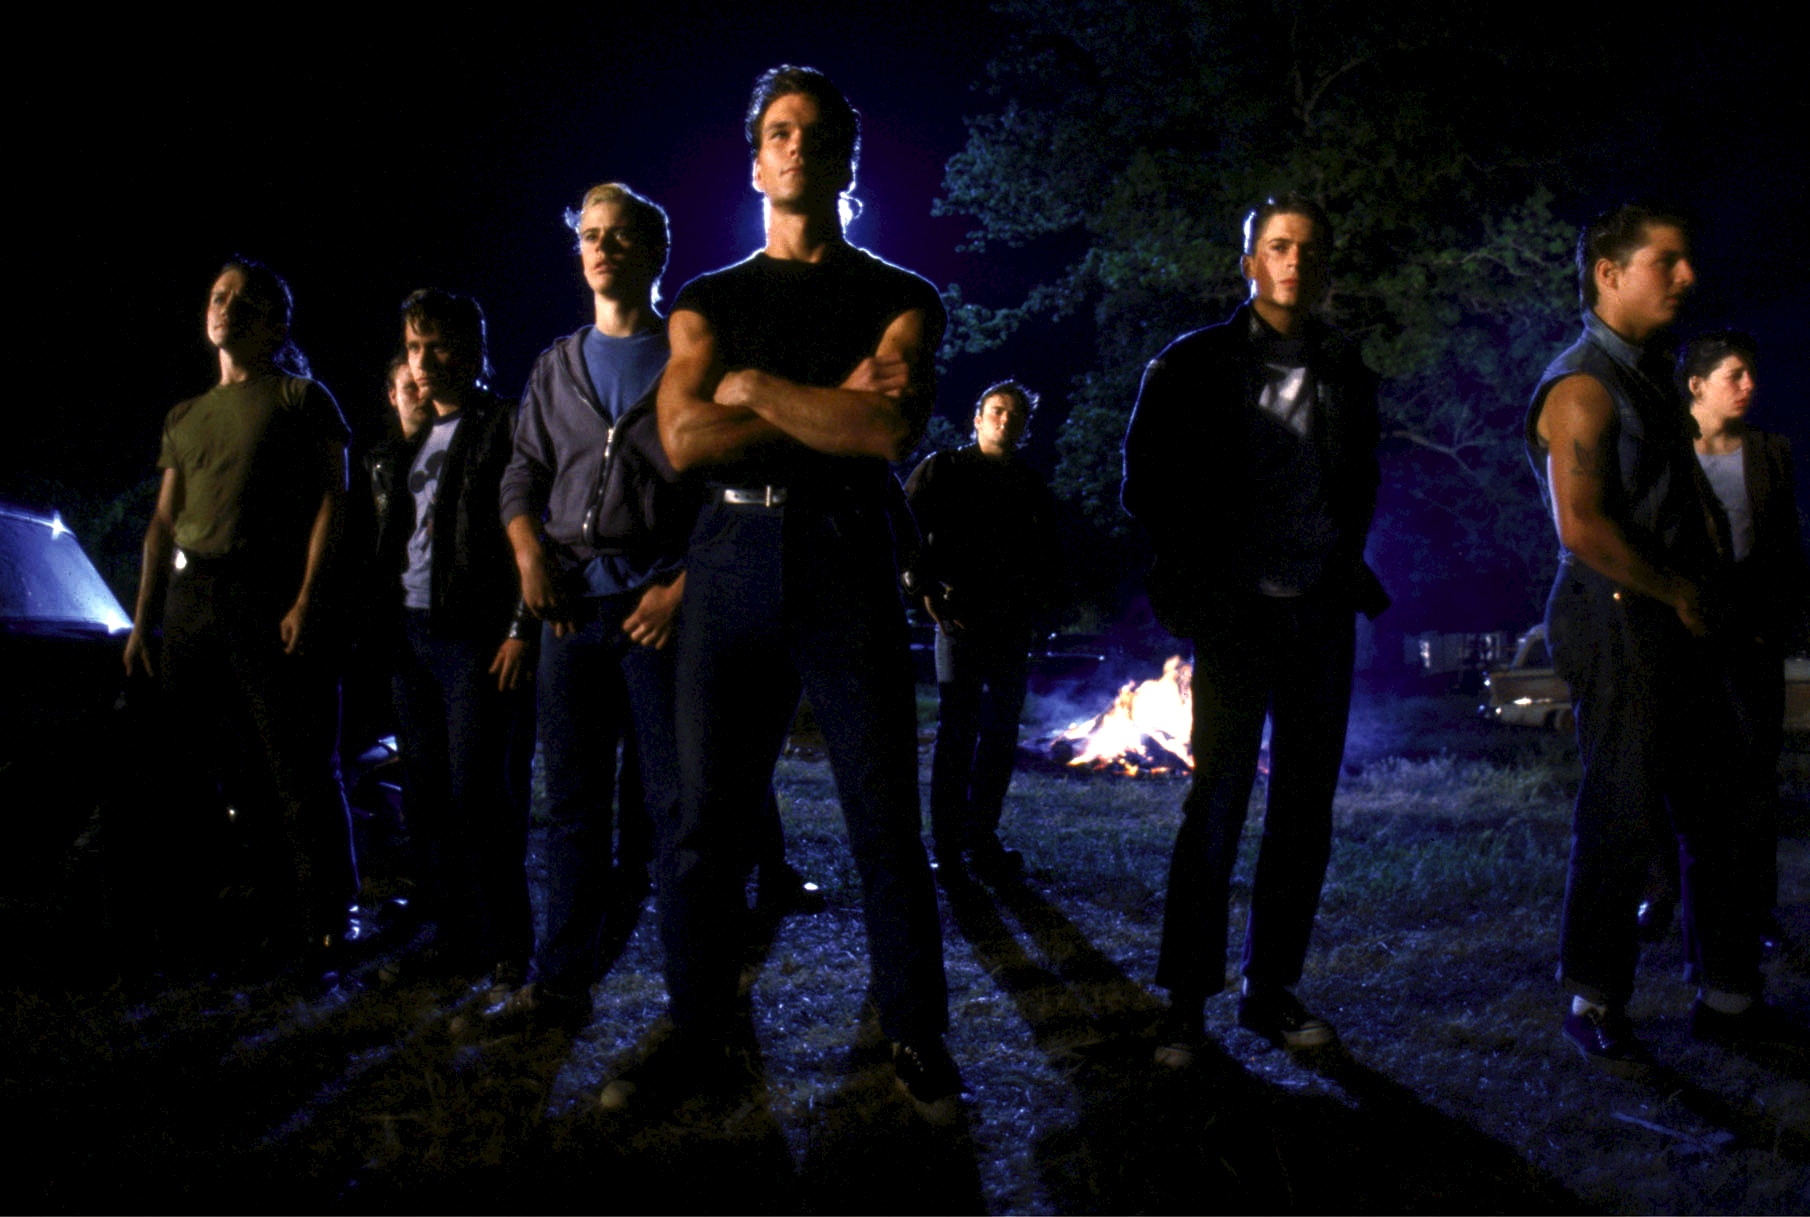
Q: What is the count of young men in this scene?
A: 9